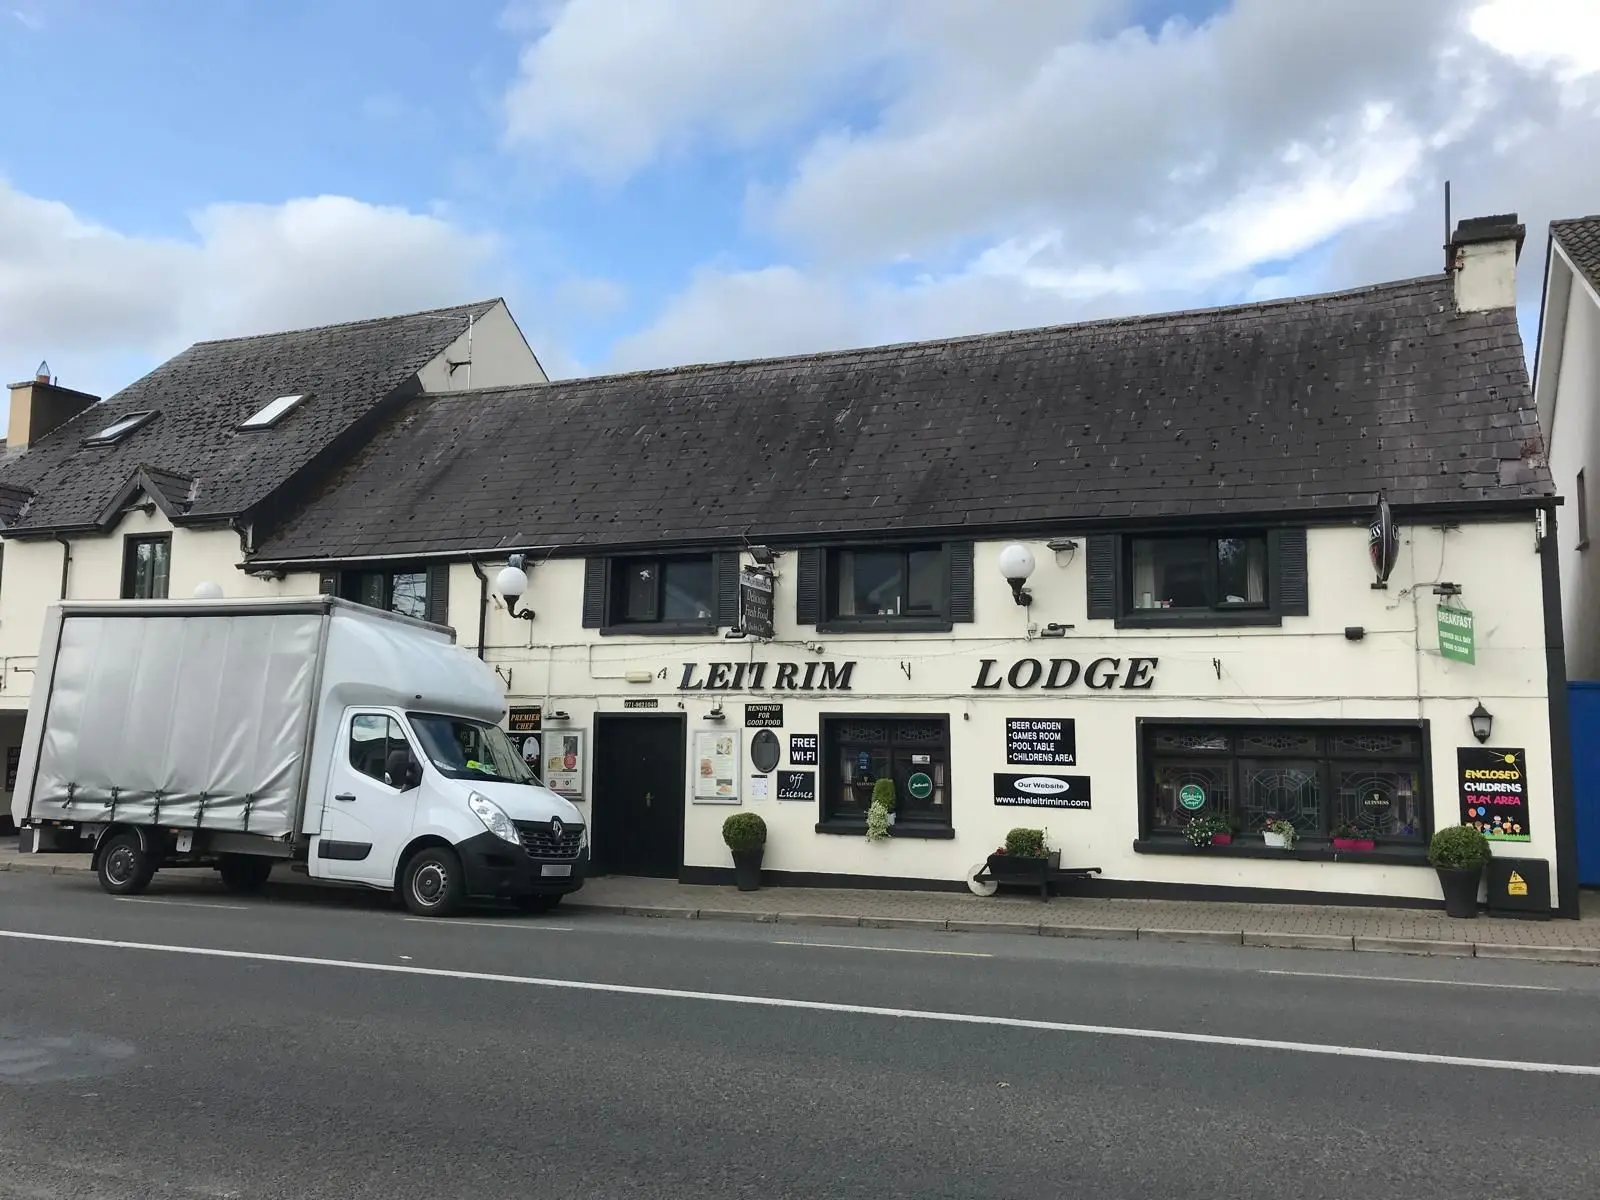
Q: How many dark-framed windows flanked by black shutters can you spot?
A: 4